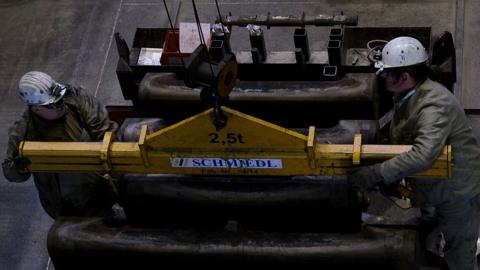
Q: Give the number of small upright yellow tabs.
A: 4